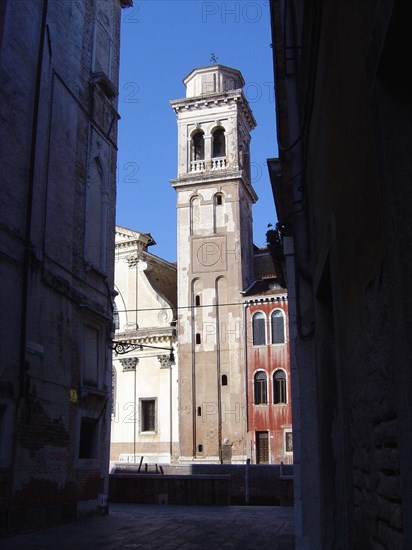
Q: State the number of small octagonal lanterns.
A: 1